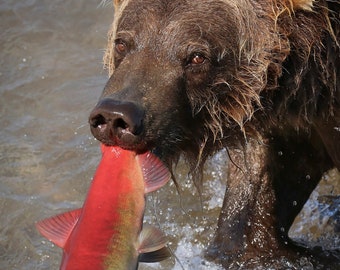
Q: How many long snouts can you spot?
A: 1